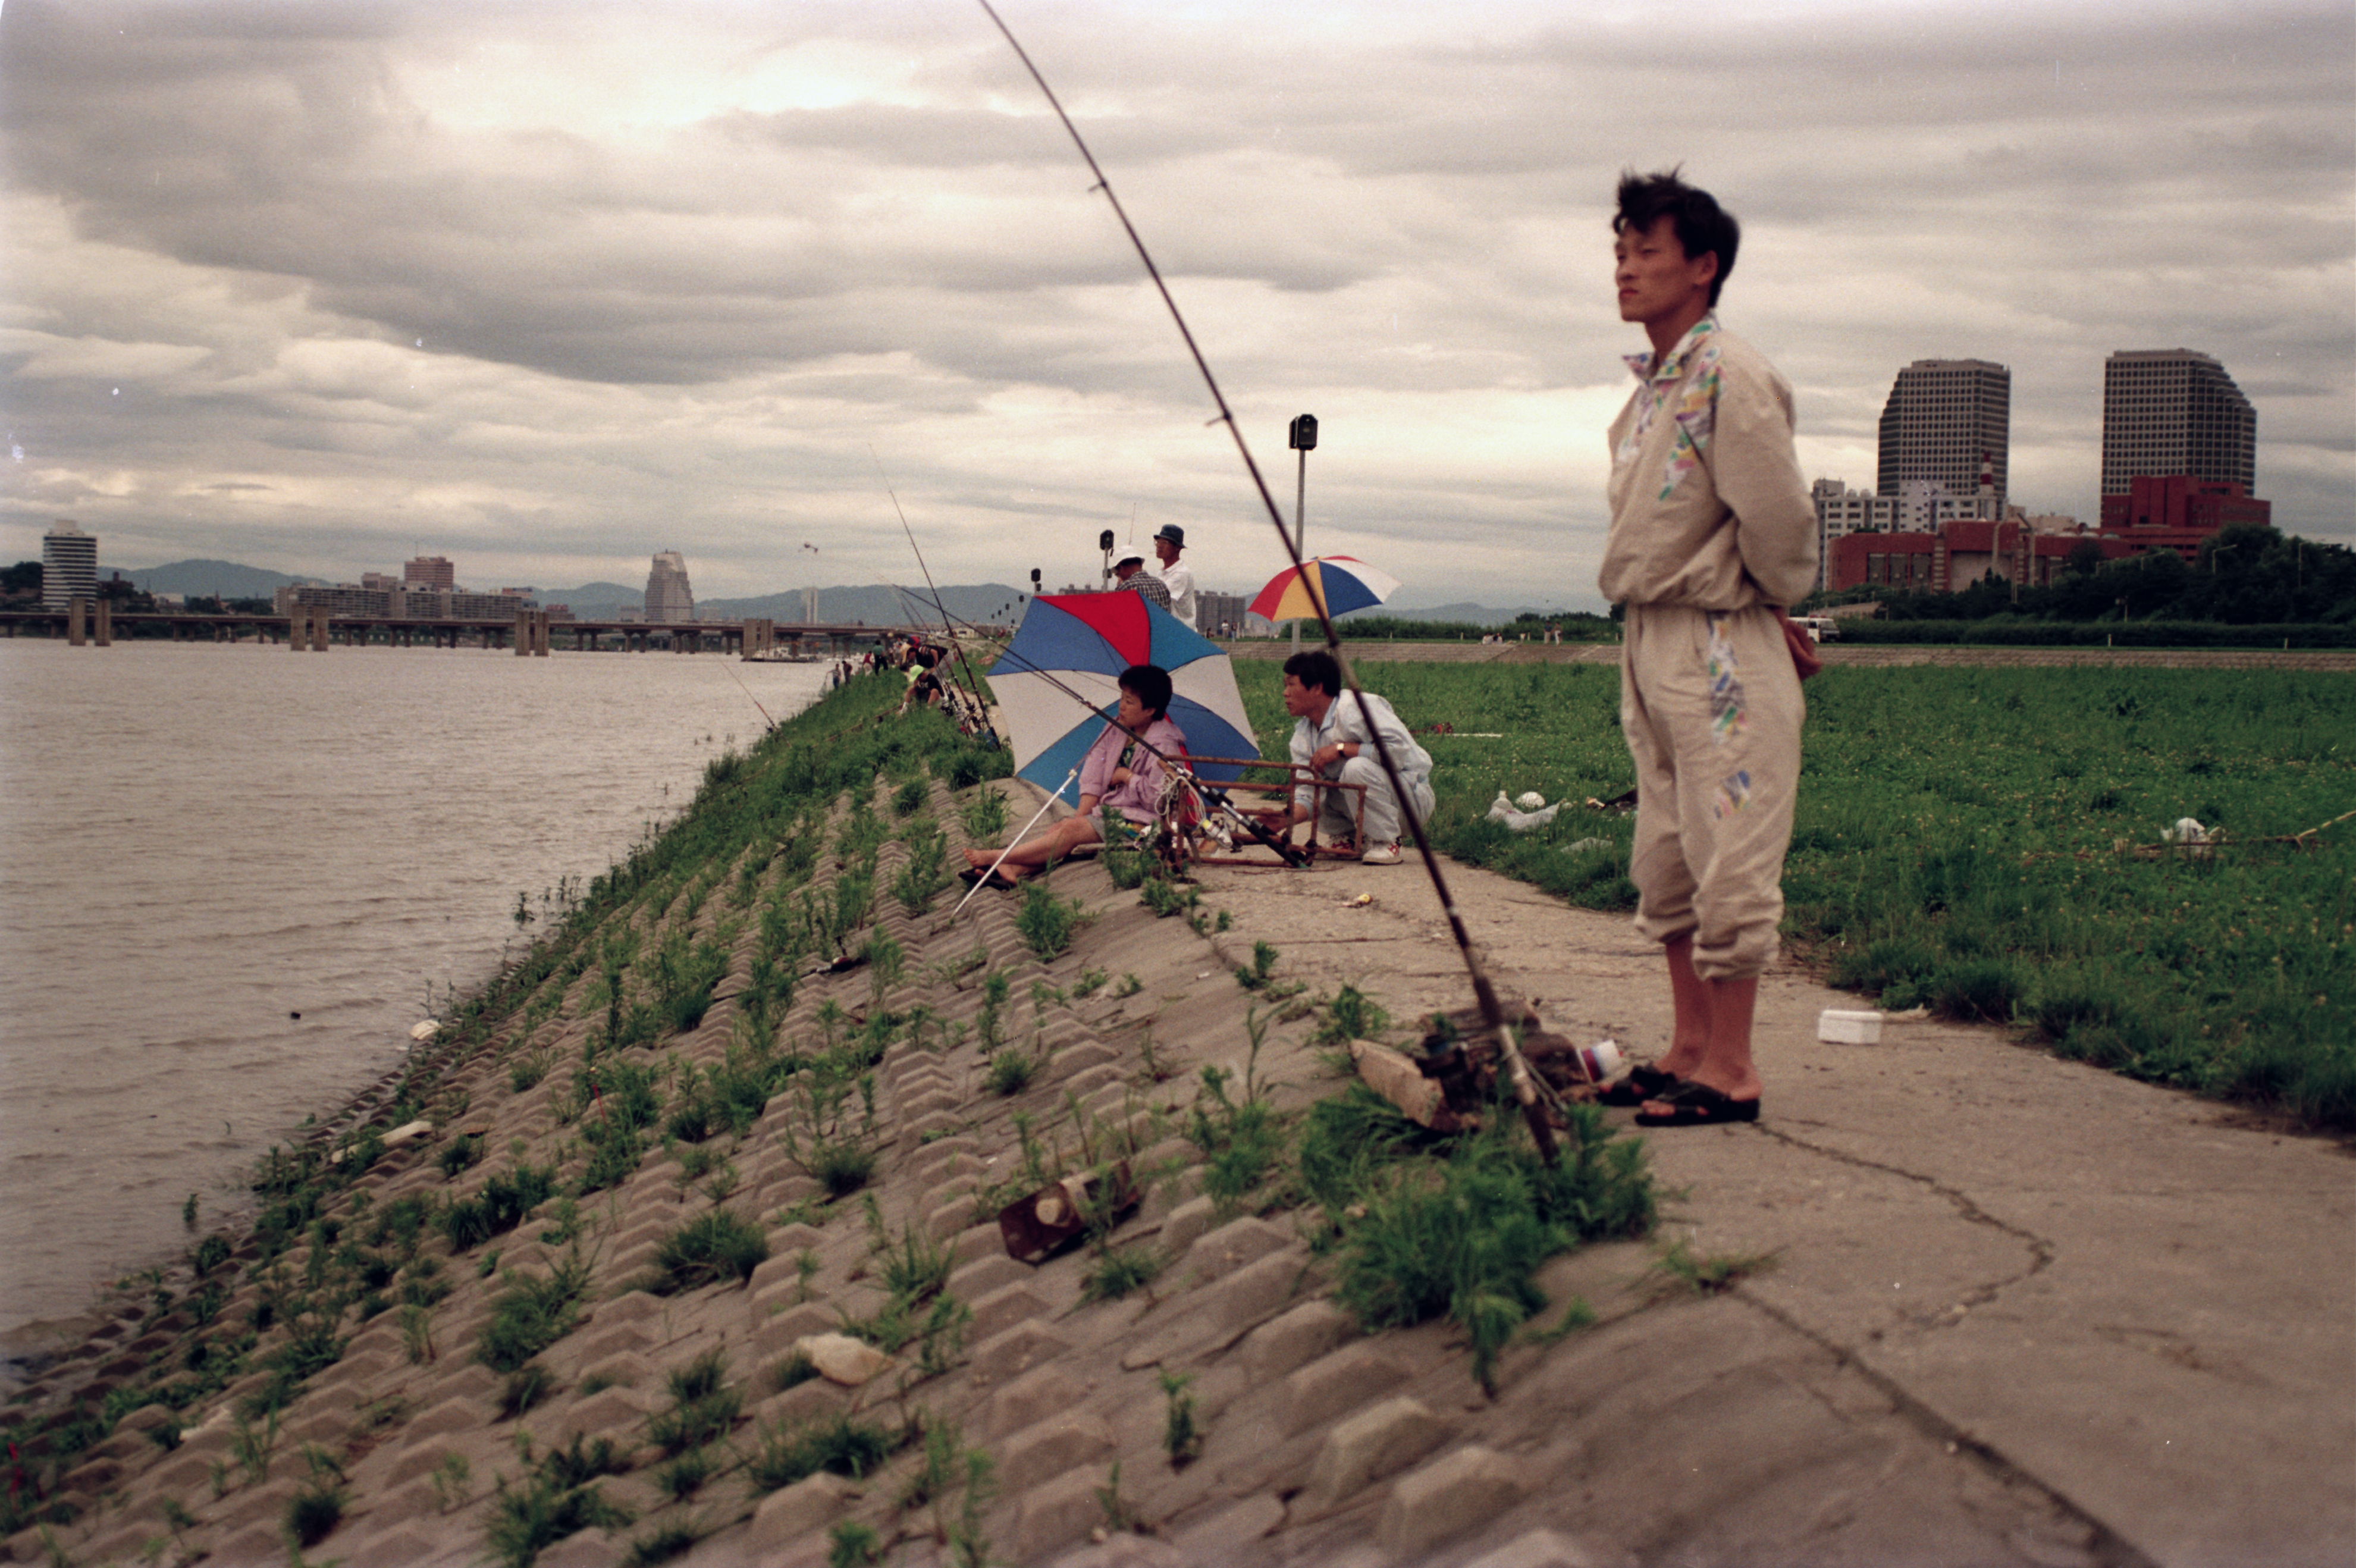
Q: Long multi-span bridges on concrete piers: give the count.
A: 1